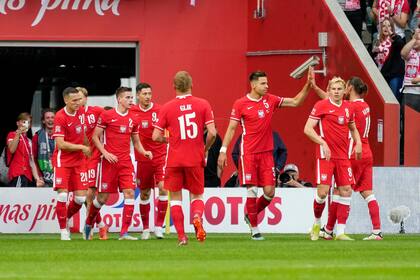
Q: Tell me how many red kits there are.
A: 8